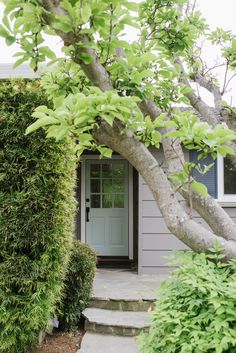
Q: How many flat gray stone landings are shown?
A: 3